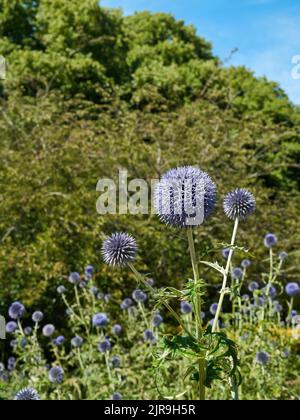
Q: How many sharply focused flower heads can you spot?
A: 3